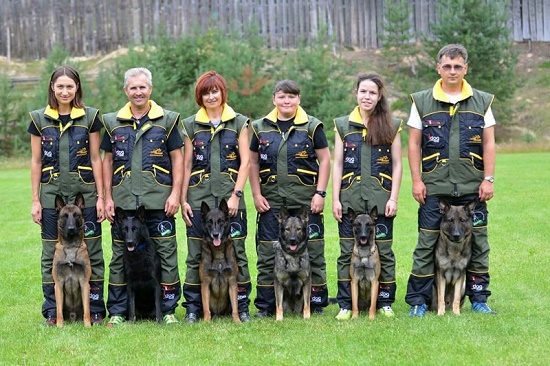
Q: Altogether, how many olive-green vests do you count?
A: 6